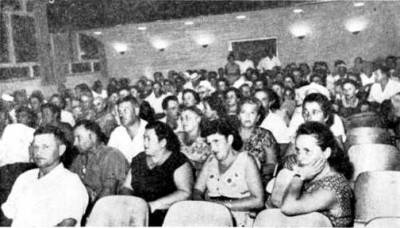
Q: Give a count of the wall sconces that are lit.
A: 5